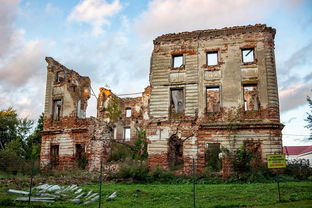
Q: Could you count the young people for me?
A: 0